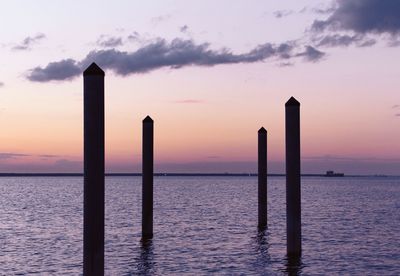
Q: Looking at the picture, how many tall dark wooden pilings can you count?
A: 4